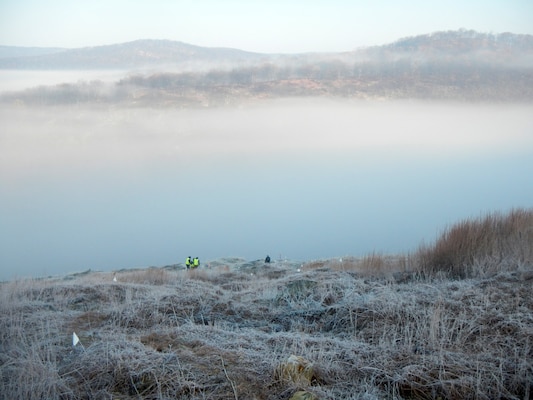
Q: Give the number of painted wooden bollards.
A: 0